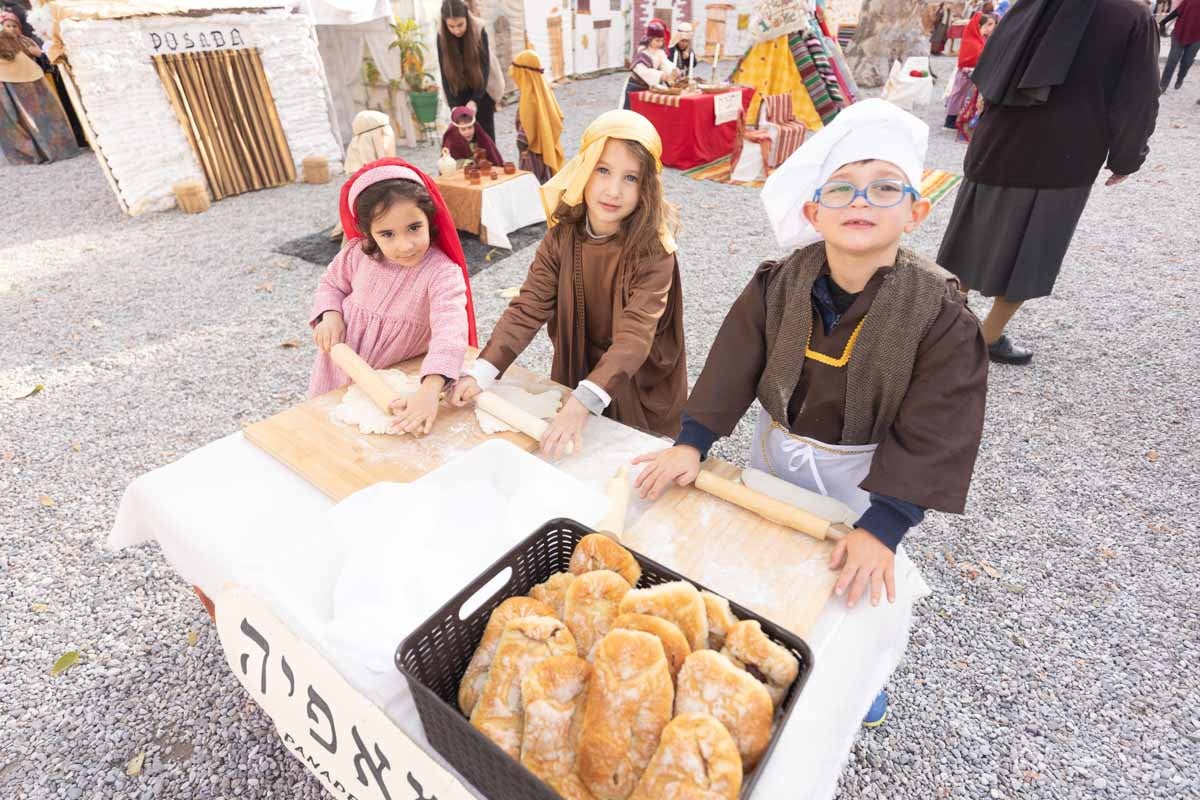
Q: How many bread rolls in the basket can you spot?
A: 13